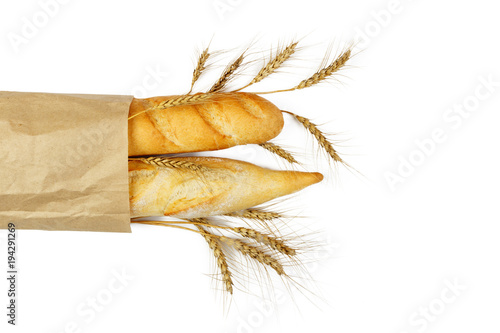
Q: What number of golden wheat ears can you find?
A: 12